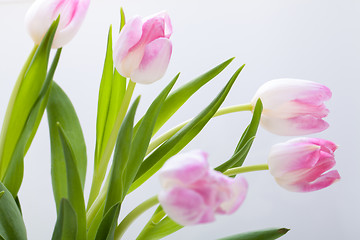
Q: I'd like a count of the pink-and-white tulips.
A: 5